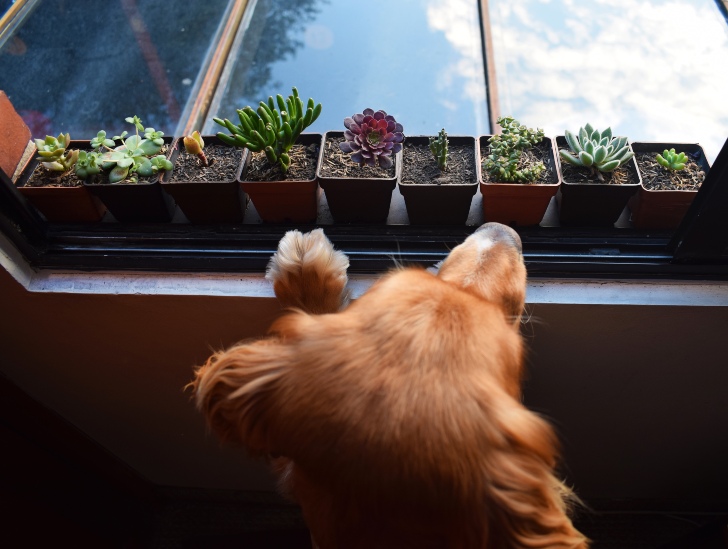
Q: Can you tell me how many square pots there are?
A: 9